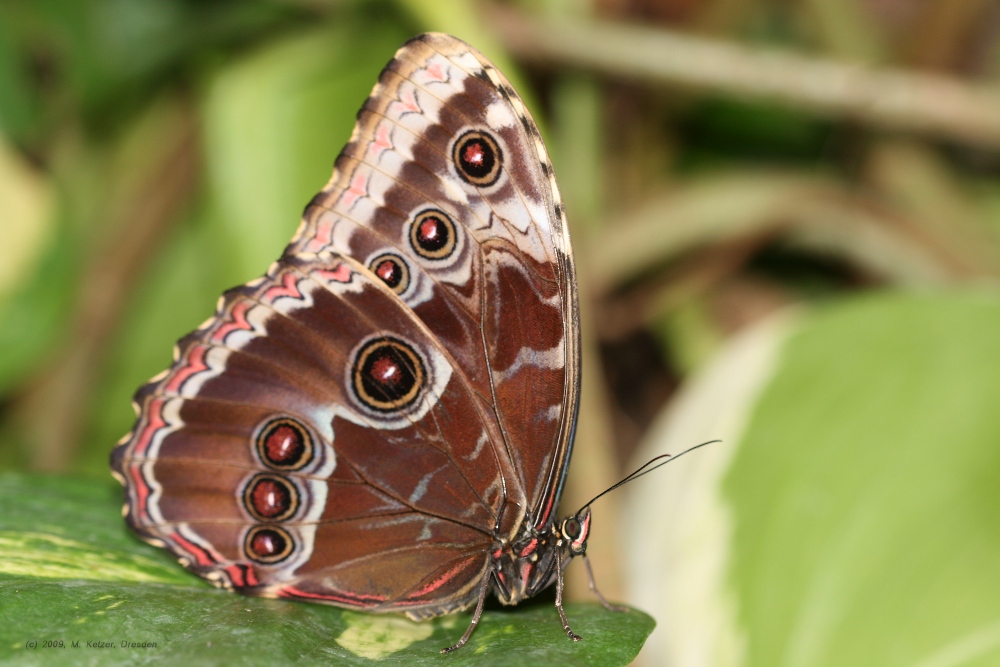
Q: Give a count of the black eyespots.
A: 7